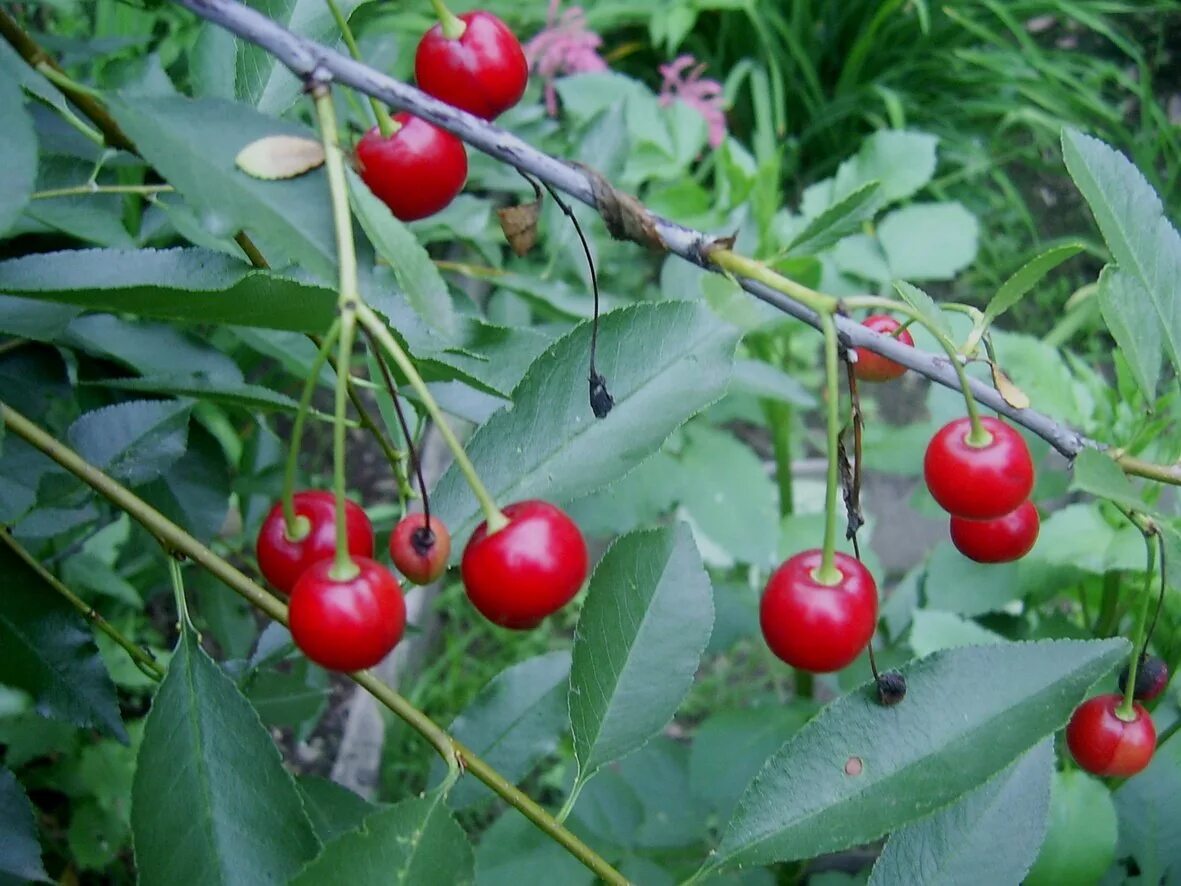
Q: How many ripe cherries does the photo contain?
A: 10